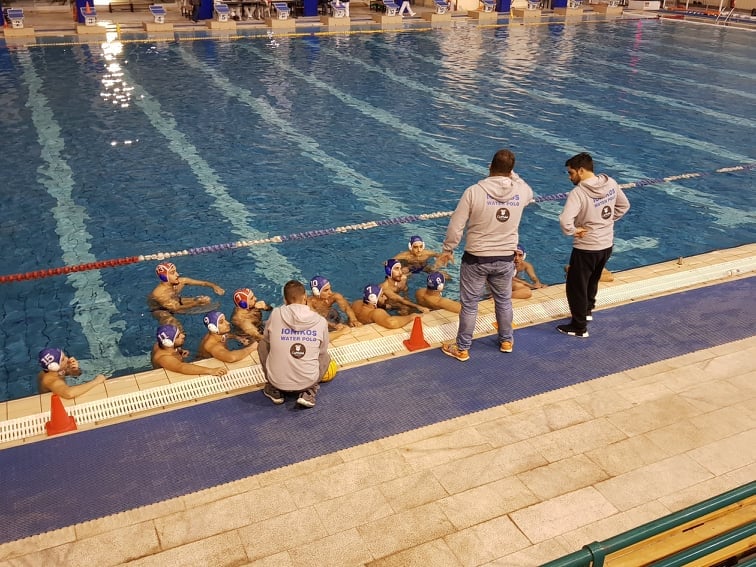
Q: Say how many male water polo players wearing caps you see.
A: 11